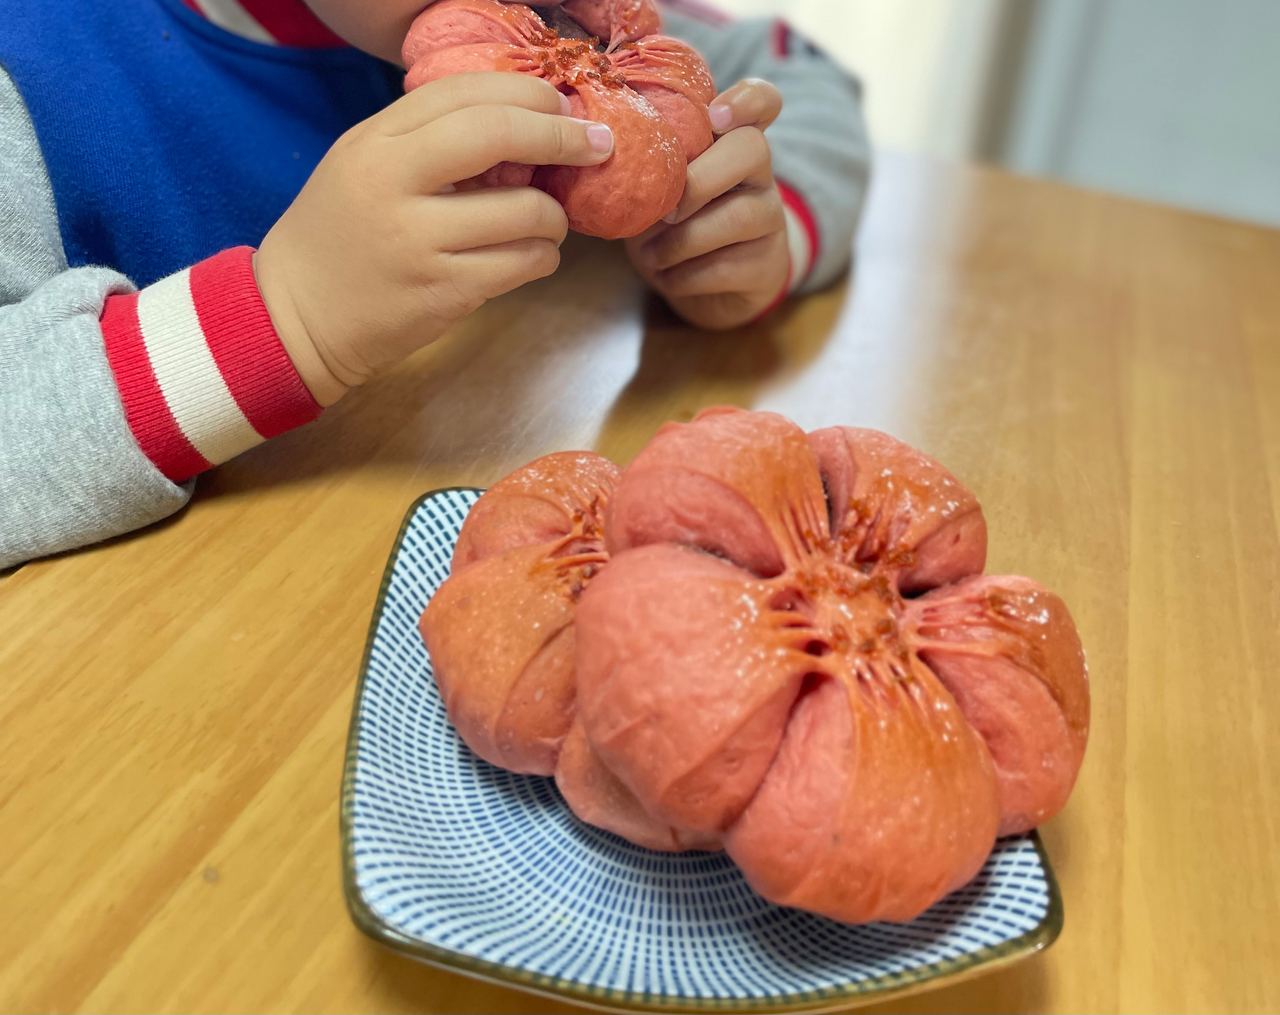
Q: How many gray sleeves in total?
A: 2